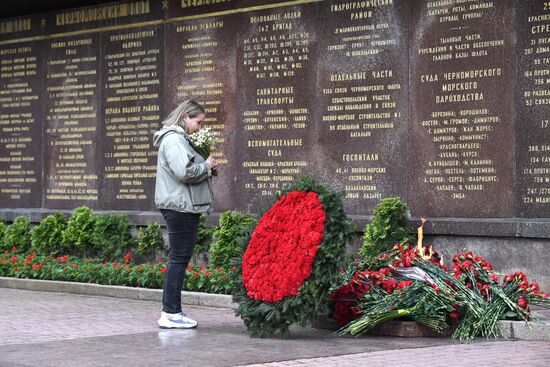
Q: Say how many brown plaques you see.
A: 8